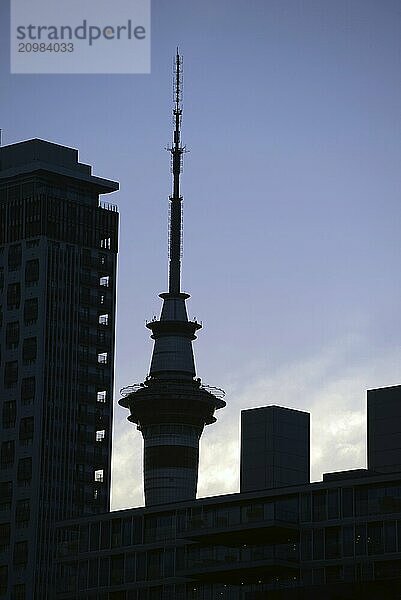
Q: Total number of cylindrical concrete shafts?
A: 1